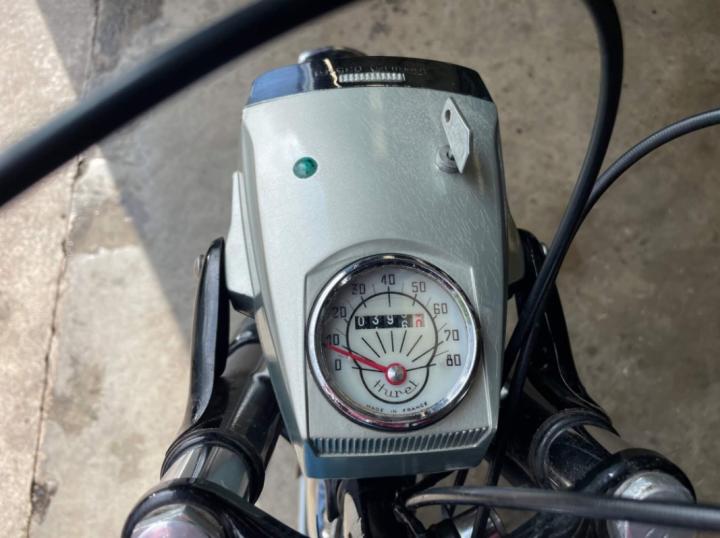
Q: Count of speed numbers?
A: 9